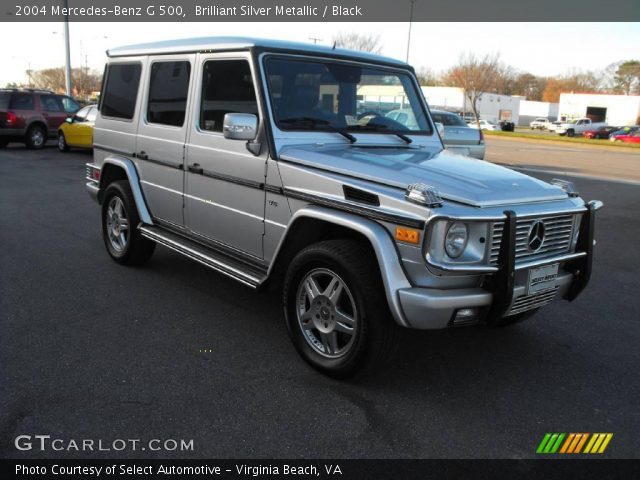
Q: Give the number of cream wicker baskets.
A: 0